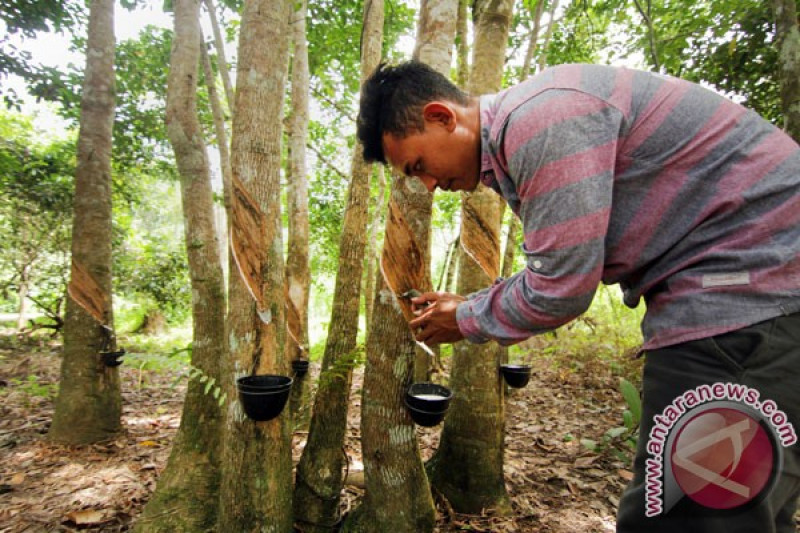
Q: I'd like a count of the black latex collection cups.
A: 5